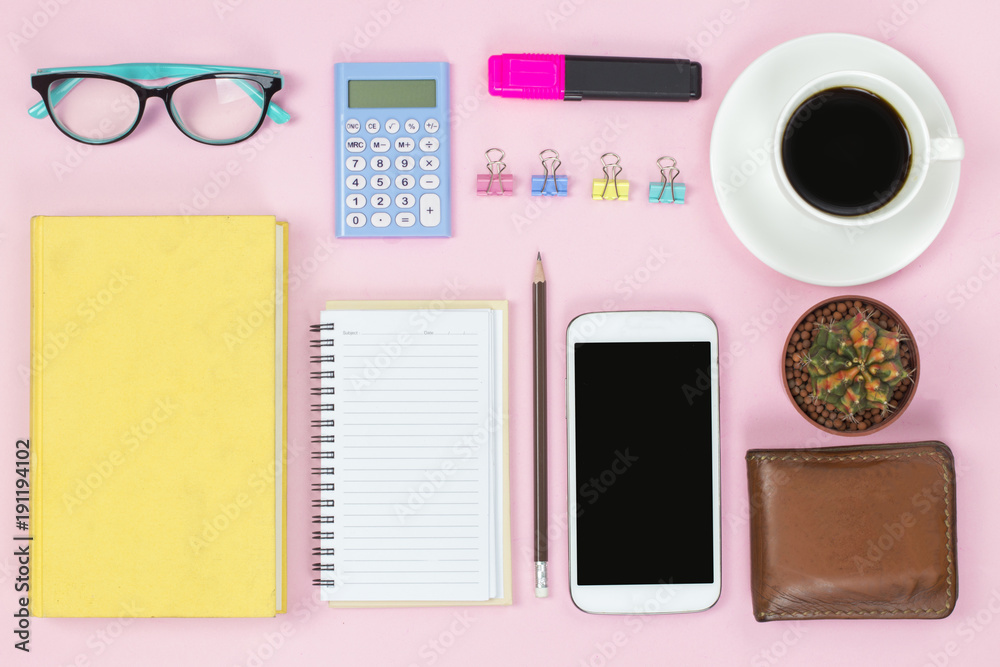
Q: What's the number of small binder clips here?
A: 4